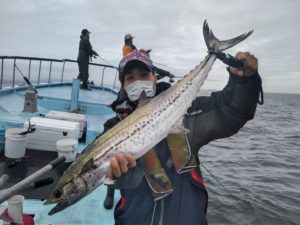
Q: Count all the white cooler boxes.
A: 2